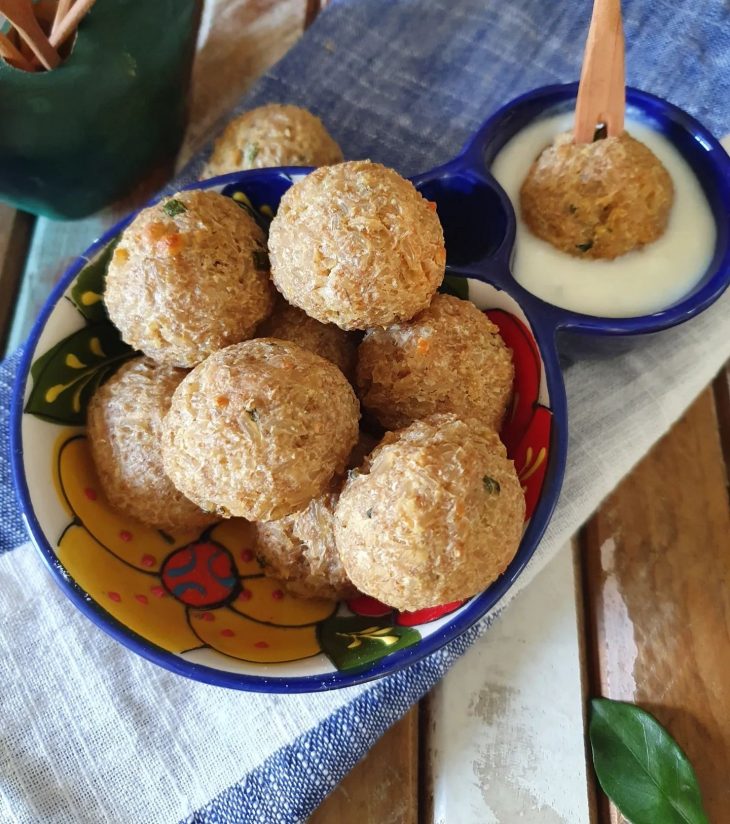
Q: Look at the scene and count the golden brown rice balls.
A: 10